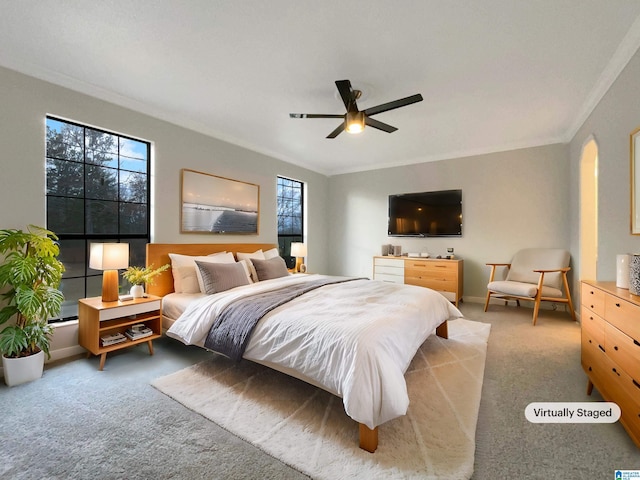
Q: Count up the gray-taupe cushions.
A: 2